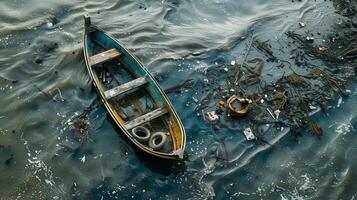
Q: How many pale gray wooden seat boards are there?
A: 3